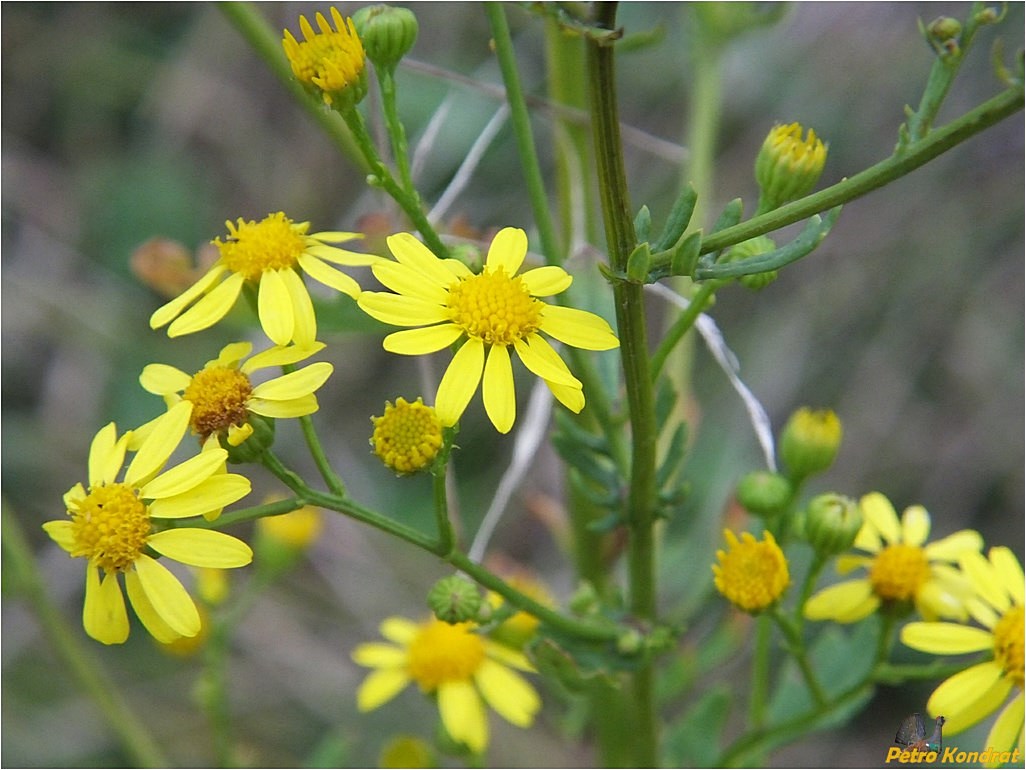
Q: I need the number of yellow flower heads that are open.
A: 7